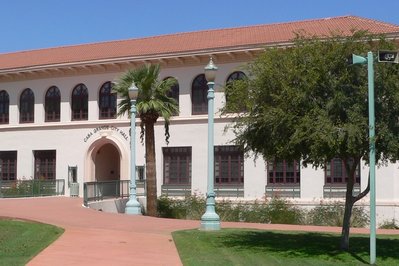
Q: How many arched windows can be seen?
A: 8